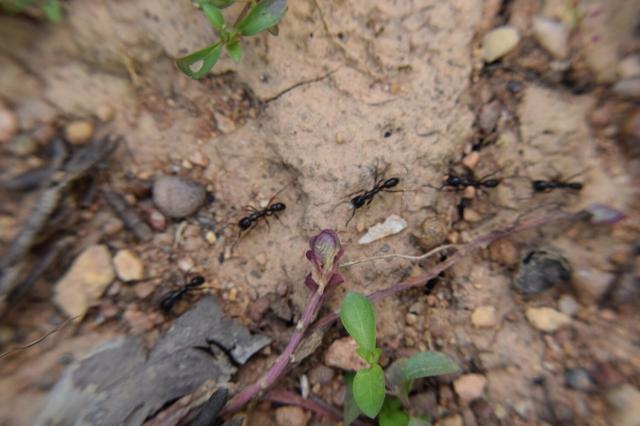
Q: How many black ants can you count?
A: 5